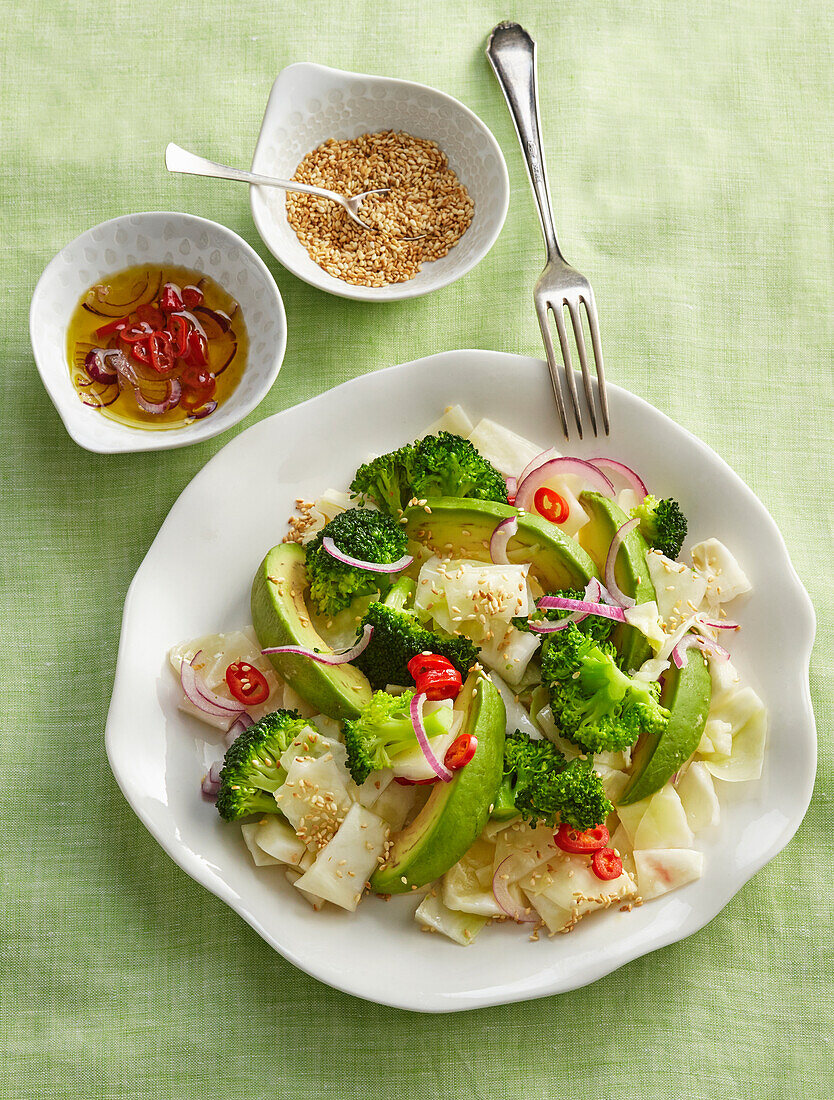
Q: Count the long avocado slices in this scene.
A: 5